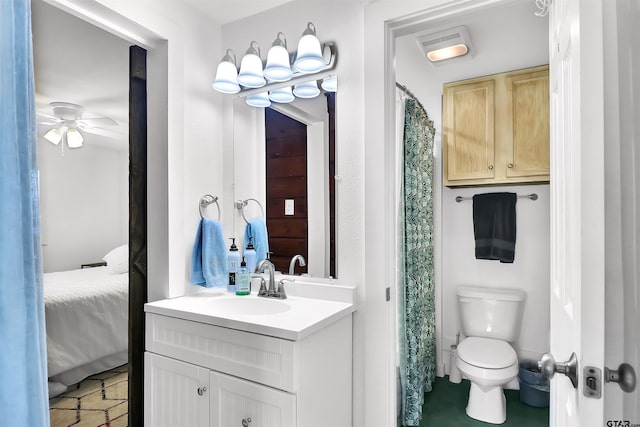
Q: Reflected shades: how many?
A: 4